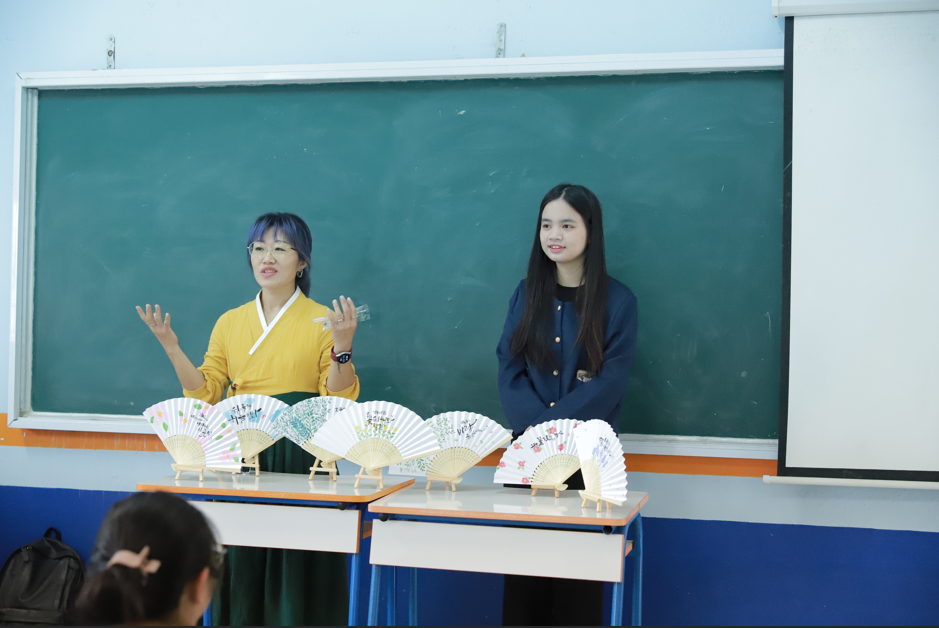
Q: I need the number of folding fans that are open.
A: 7